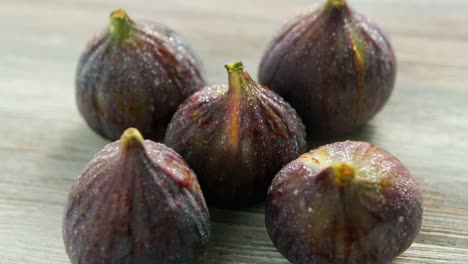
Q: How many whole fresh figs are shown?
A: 5